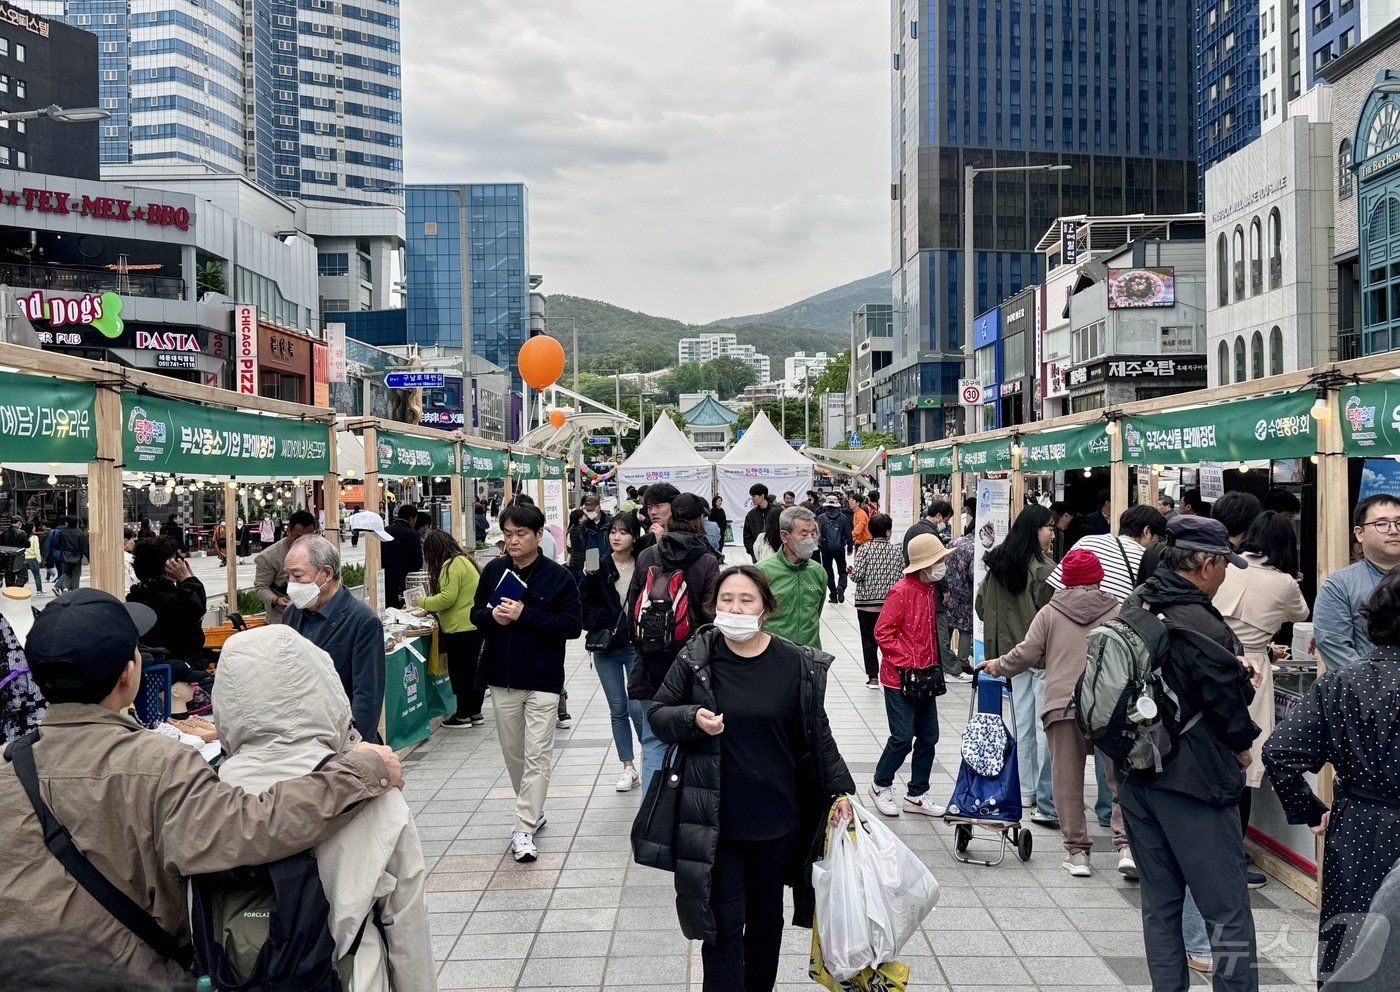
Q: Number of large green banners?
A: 12